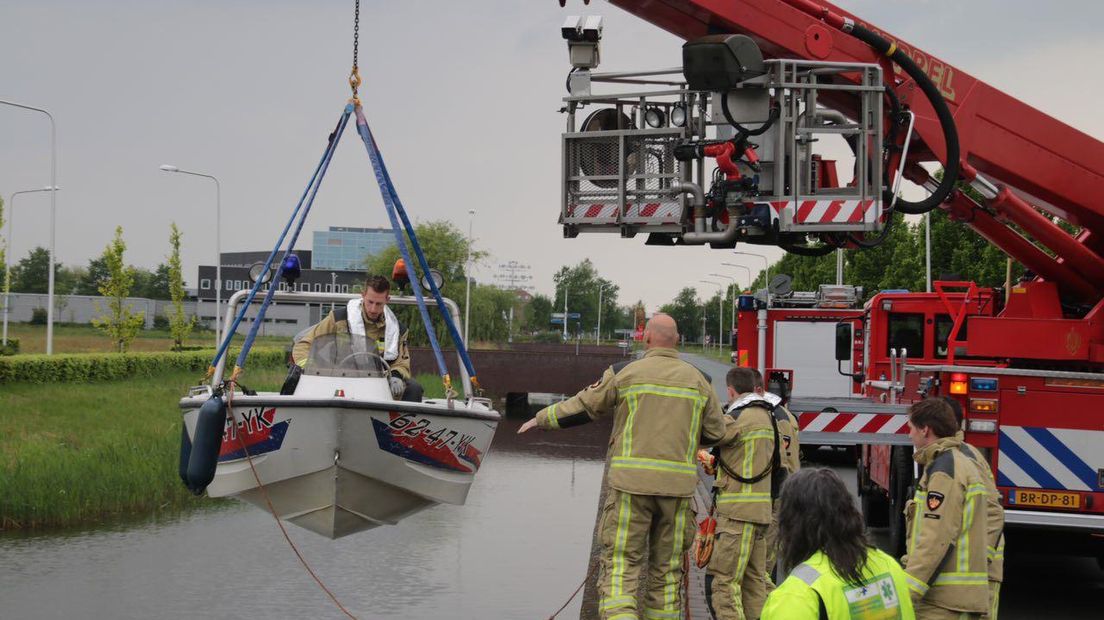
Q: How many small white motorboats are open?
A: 1